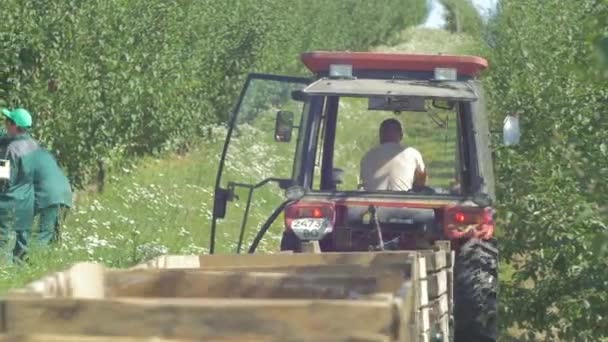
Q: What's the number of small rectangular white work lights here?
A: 2